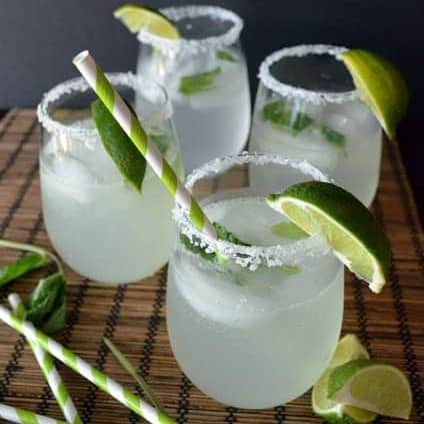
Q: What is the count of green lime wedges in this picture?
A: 7